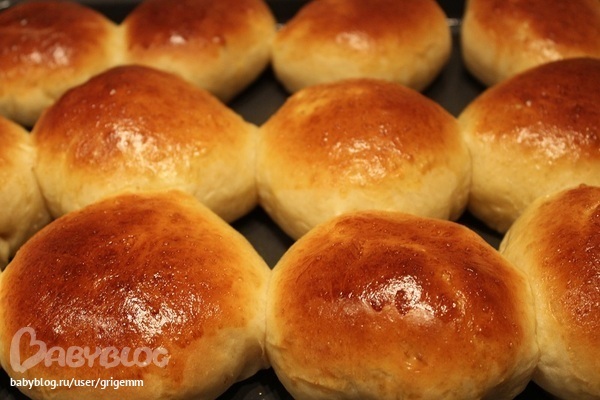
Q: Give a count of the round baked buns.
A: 11